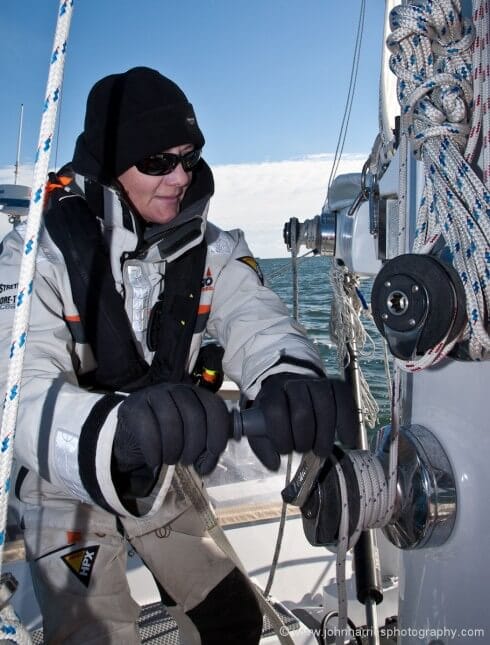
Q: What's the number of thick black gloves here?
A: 2